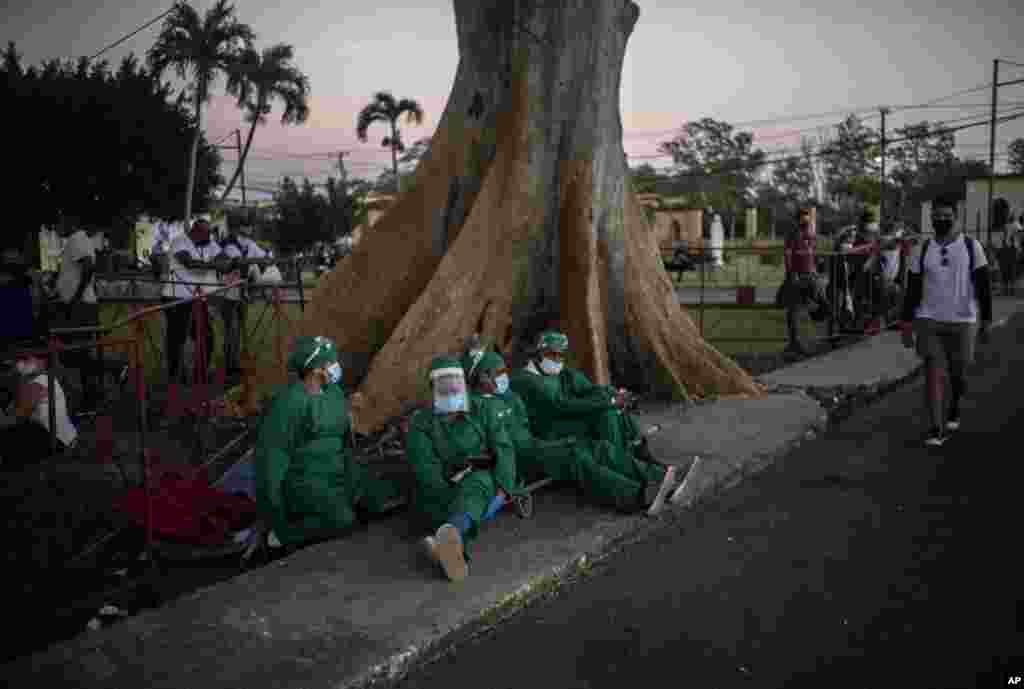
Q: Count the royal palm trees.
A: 3